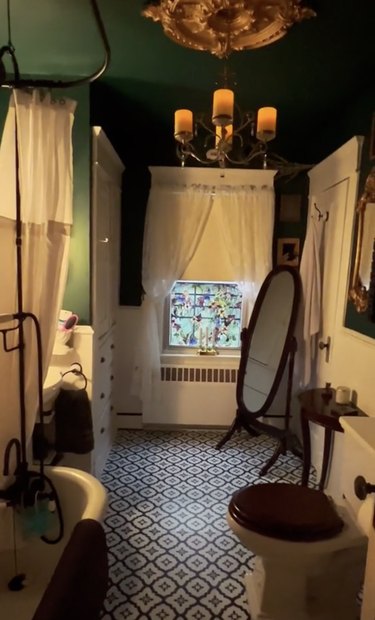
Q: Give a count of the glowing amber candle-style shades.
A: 4